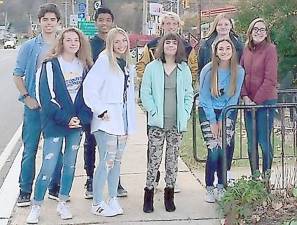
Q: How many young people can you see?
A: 9